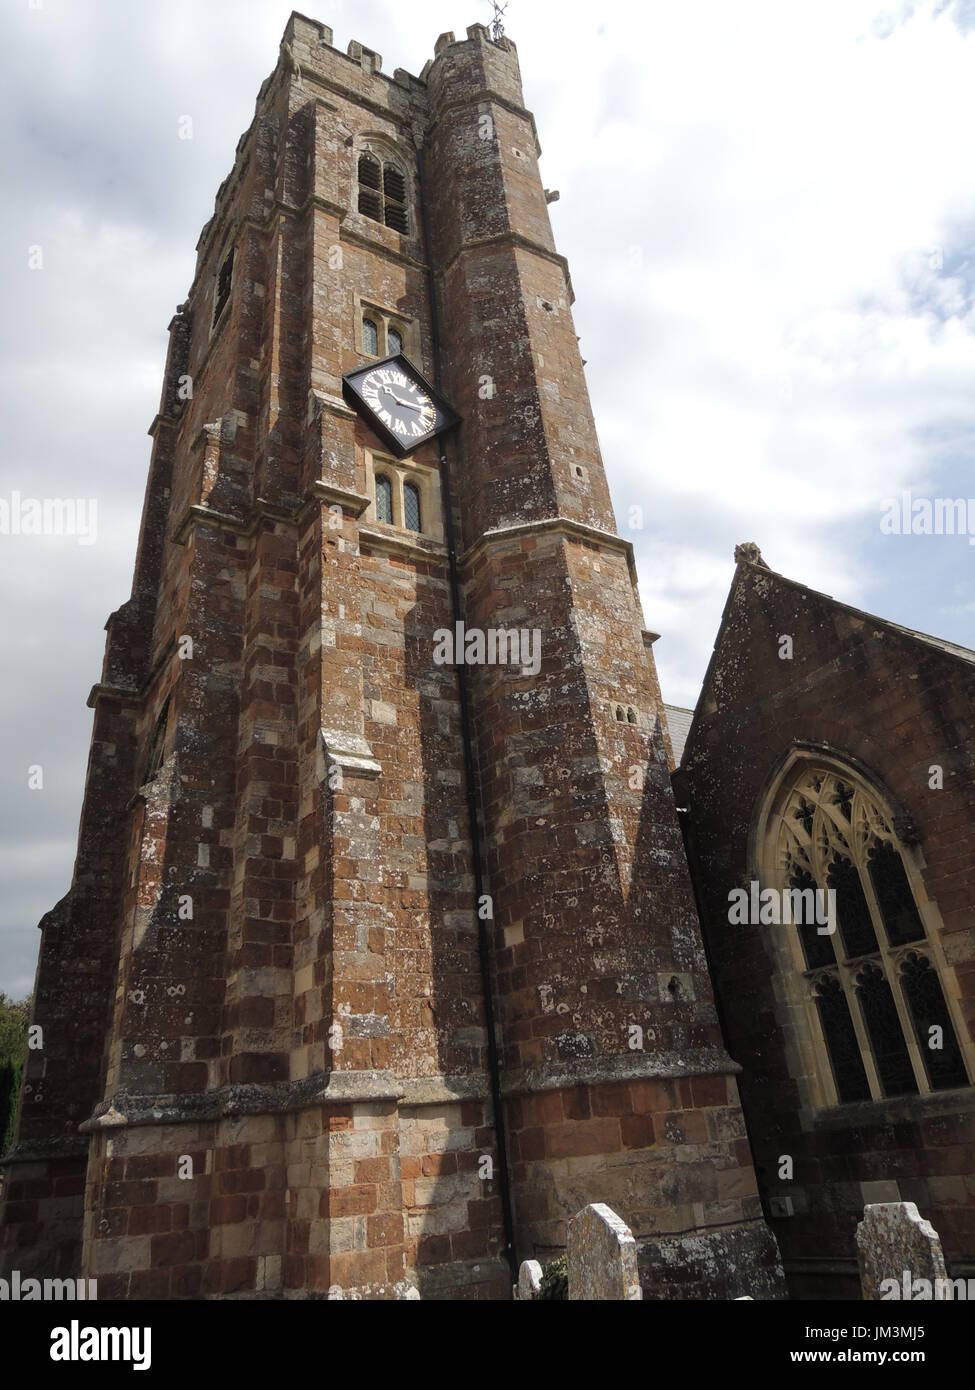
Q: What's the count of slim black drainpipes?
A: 1